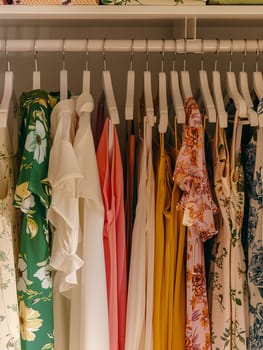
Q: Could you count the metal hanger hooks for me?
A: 15